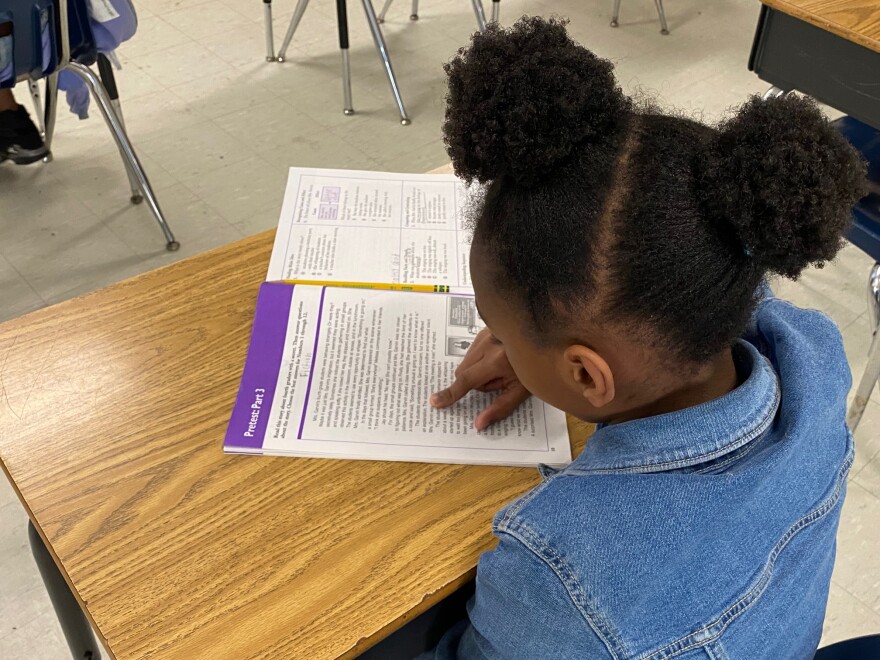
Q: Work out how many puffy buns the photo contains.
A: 2